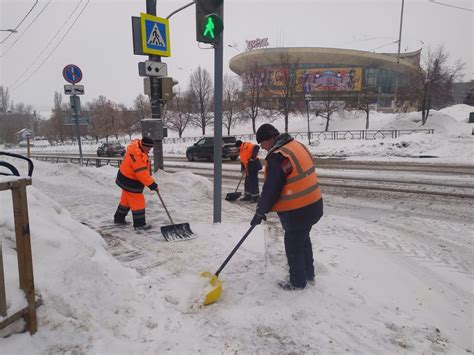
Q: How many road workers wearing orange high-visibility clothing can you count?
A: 3